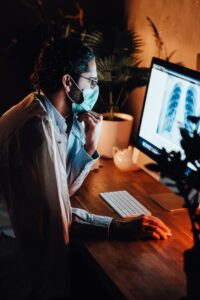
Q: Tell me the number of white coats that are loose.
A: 1